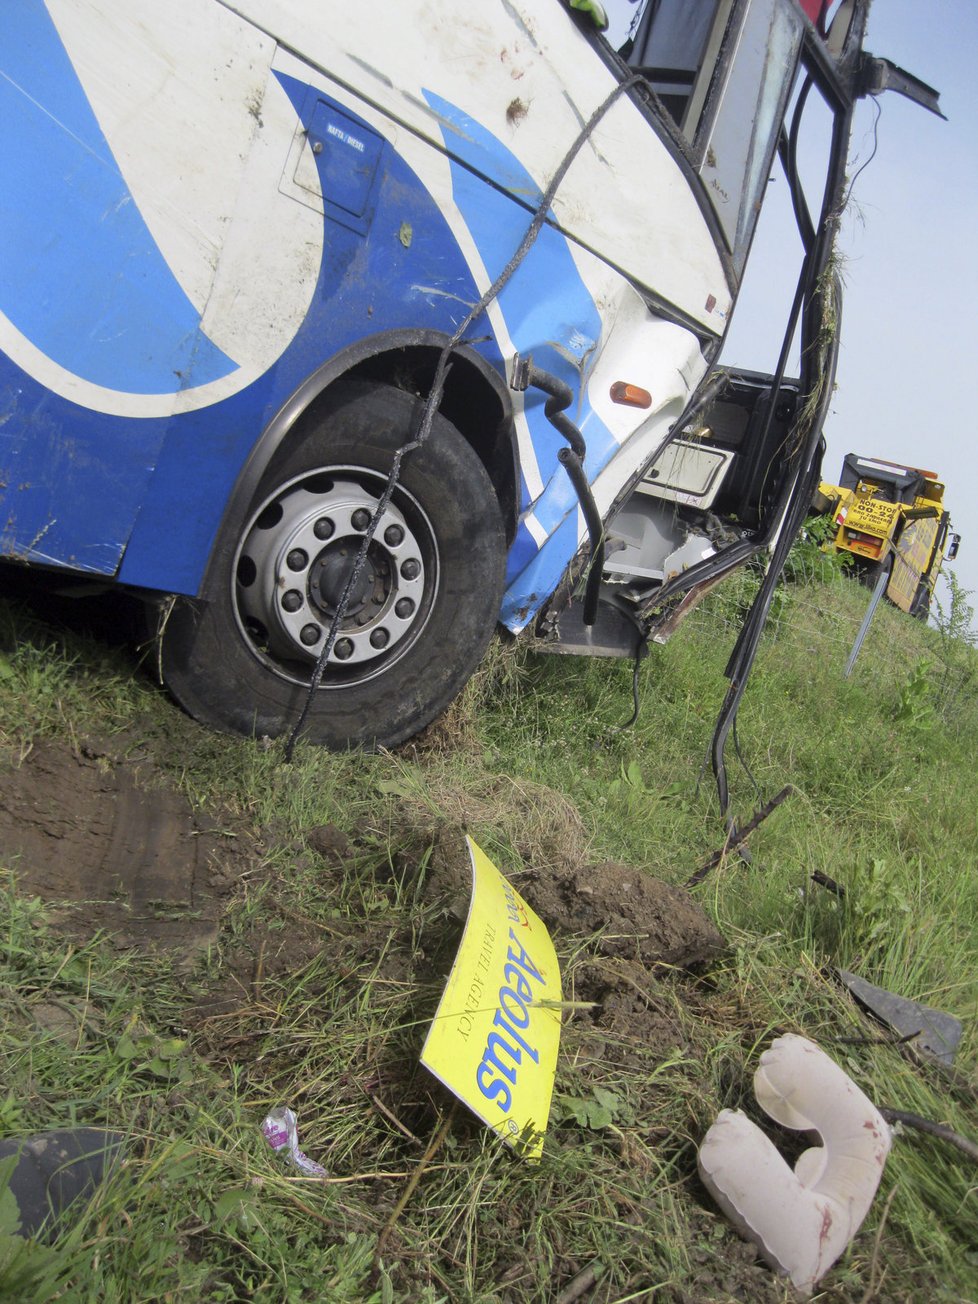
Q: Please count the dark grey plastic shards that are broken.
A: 2